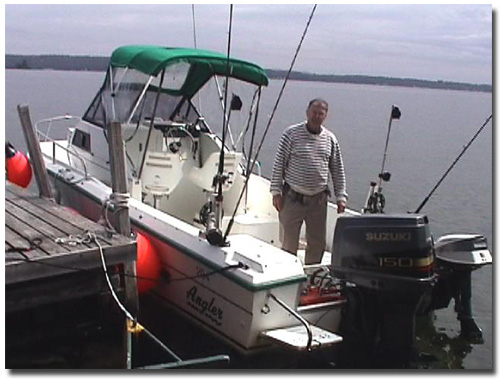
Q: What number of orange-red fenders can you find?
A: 2